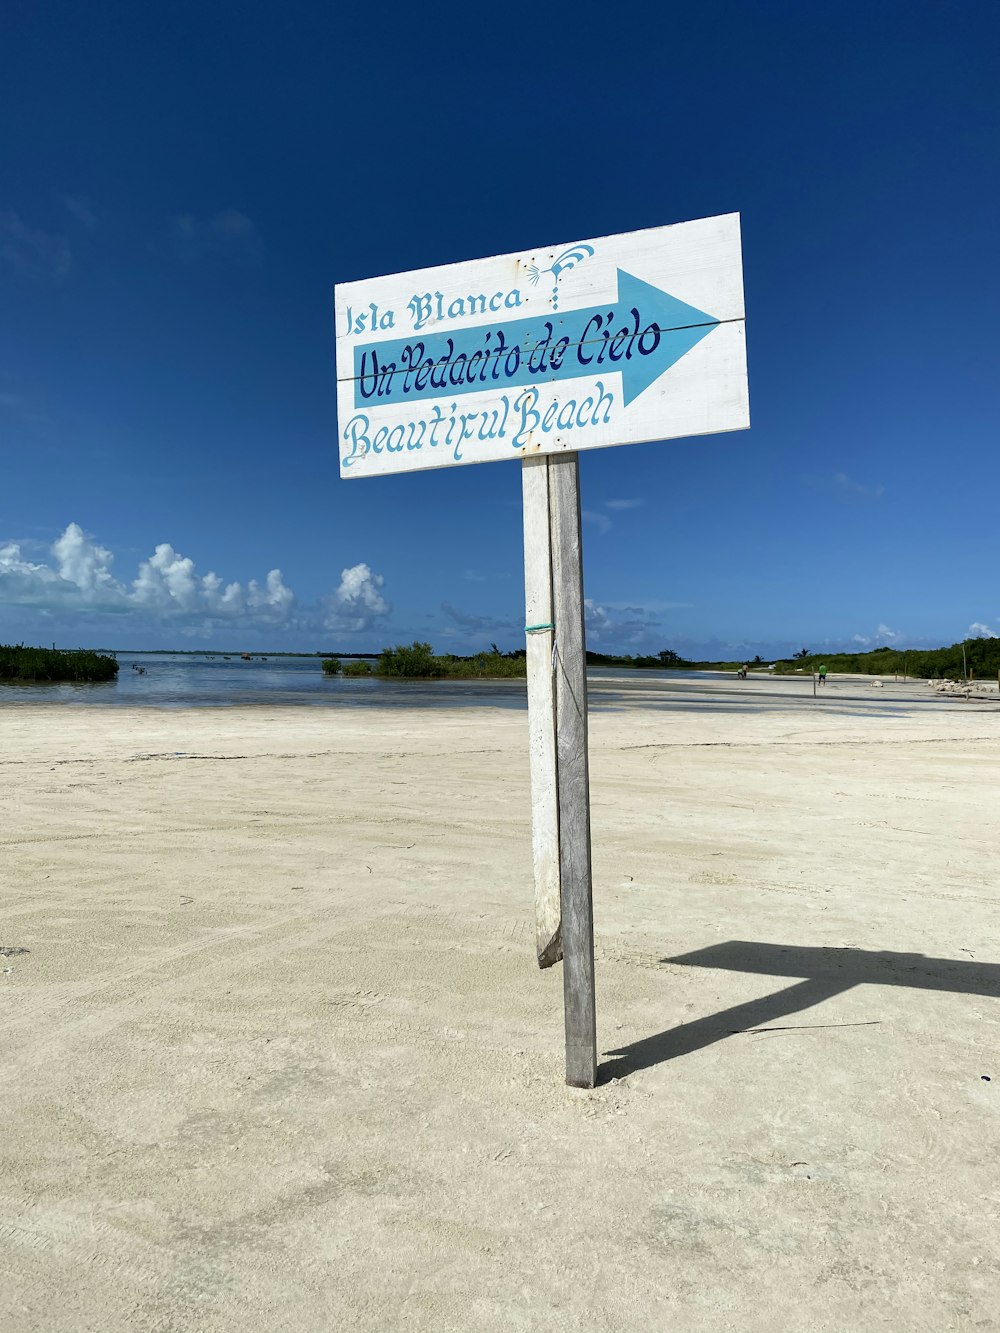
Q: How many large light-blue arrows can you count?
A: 1